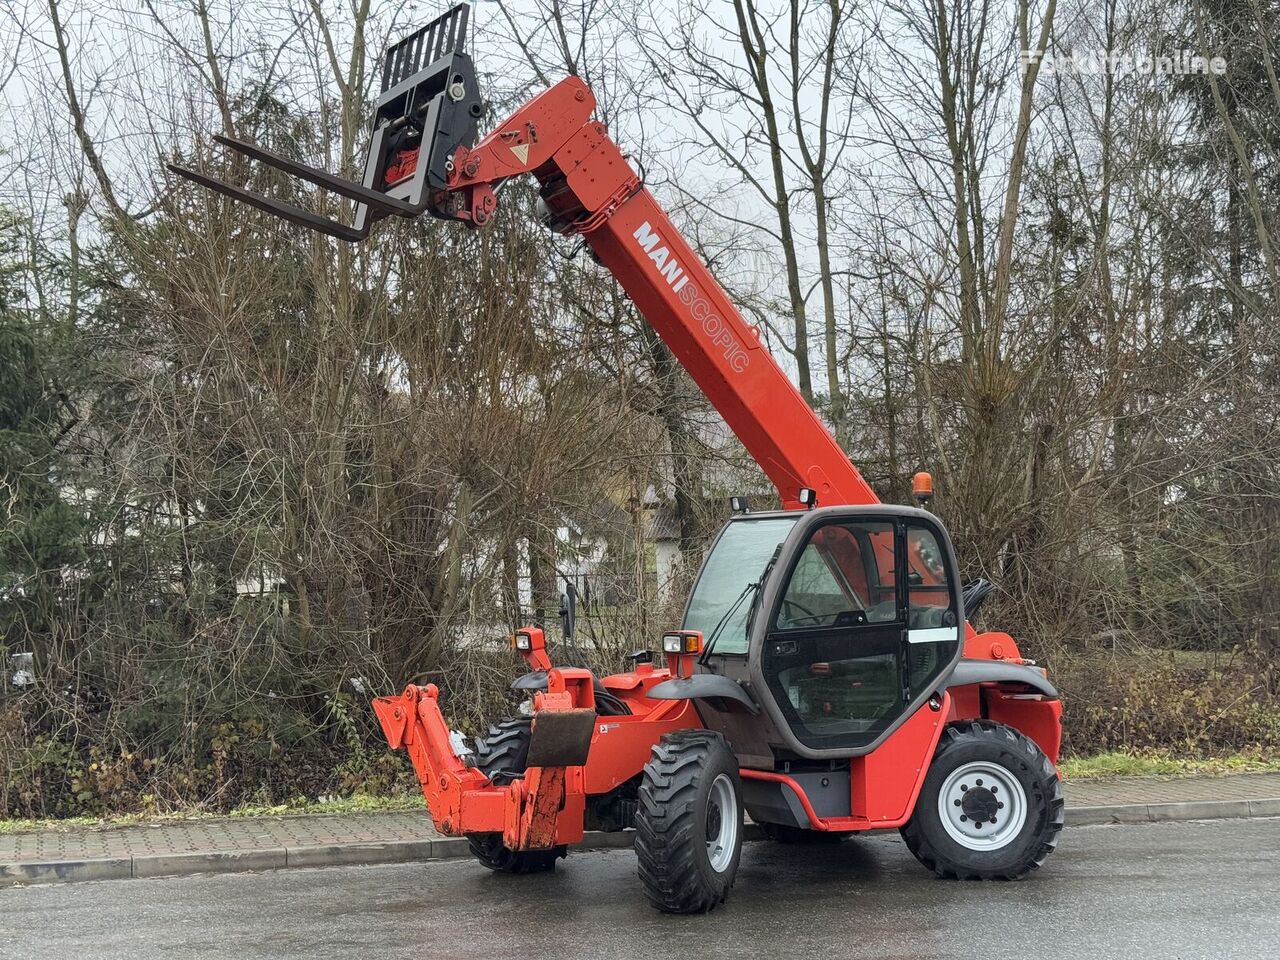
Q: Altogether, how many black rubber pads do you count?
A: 1